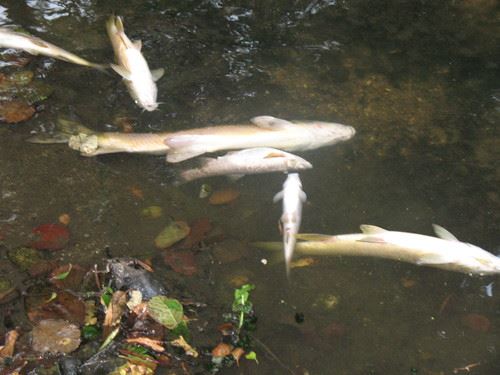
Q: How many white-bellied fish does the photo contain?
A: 6